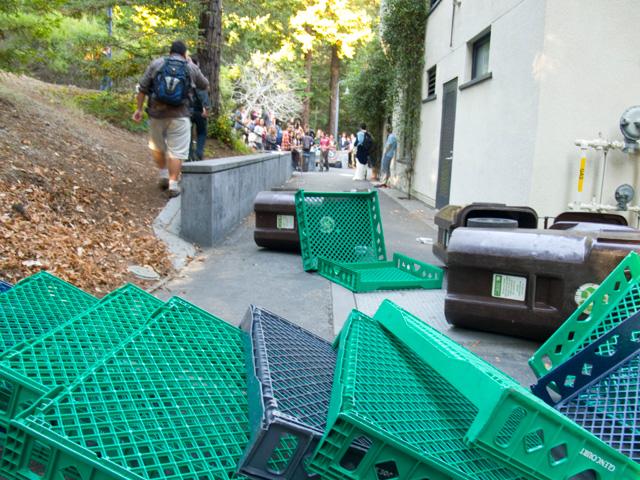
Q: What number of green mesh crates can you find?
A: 8